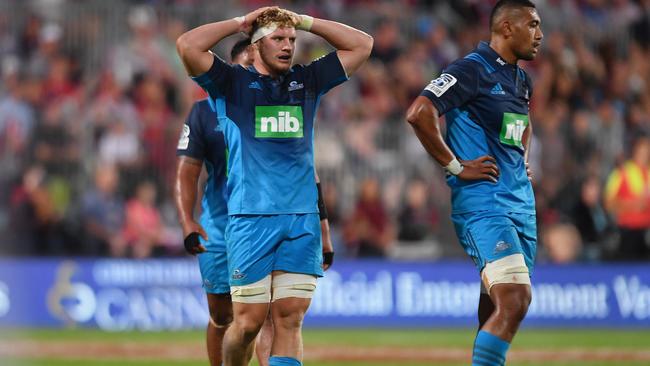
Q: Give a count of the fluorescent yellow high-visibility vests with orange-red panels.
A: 1